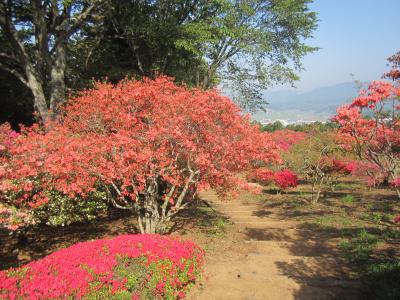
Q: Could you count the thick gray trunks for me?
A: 2